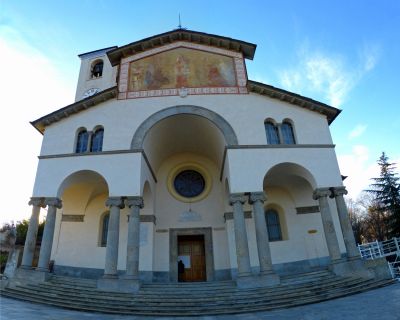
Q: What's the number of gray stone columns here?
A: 8